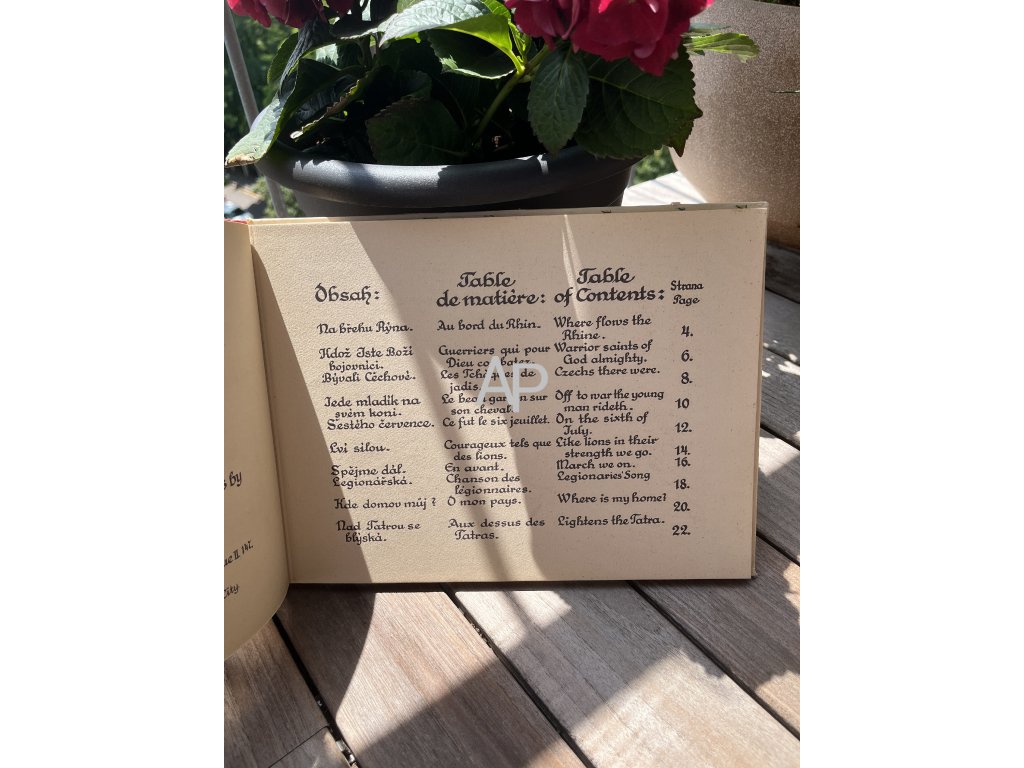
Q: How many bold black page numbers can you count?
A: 10